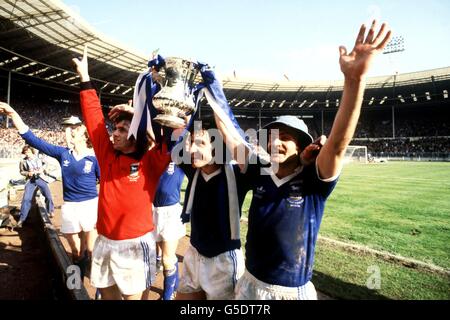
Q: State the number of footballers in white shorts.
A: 5